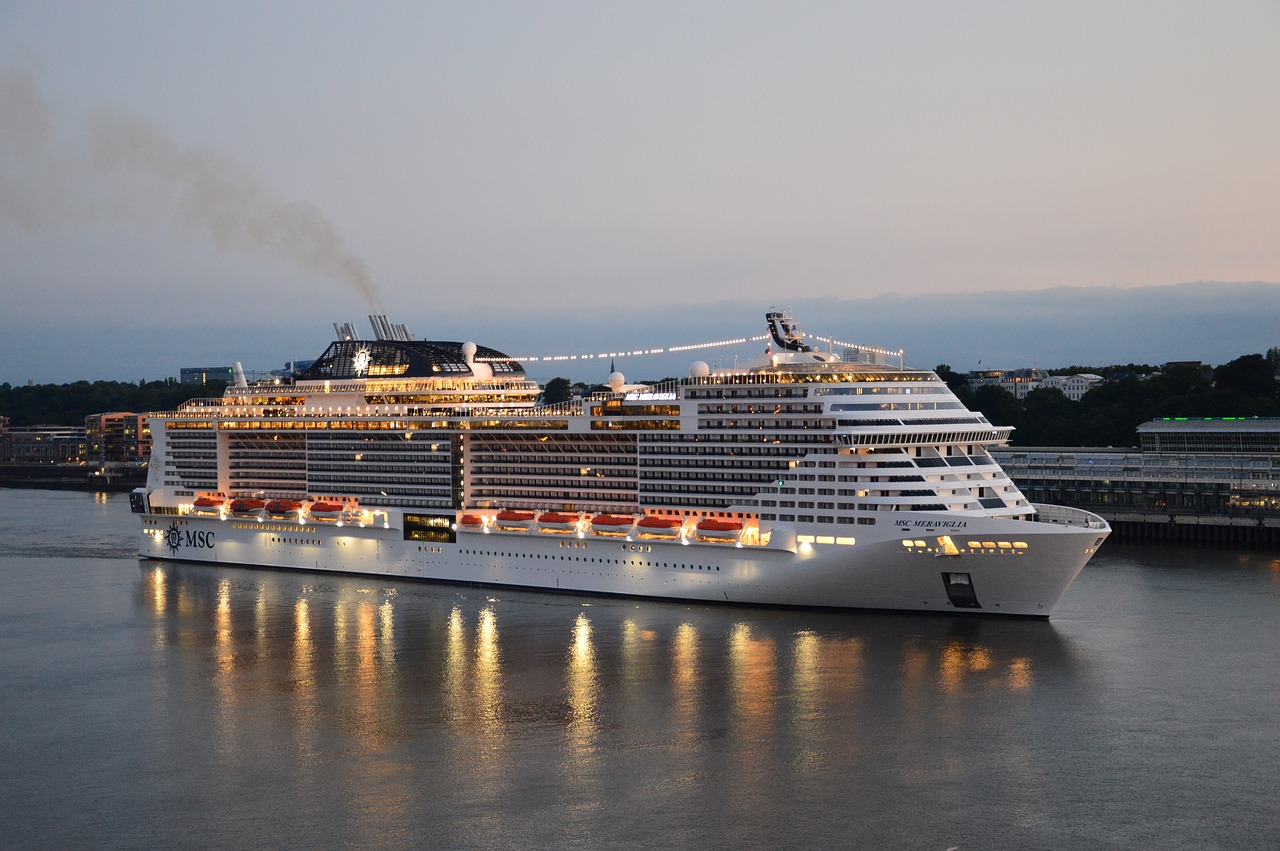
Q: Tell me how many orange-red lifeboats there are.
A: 10